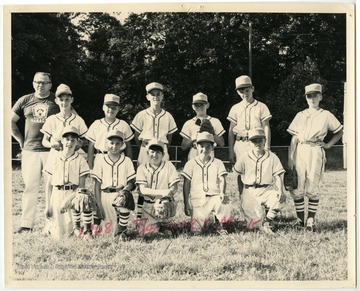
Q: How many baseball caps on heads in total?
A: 11